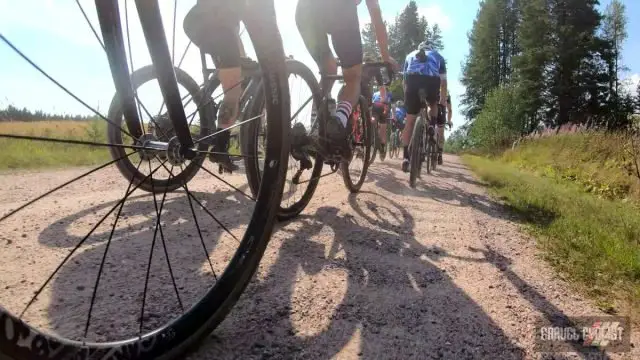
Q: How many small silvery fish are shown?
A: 0